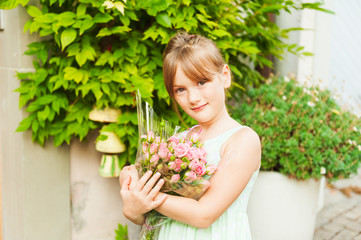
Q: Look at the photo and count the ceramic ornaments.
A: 2